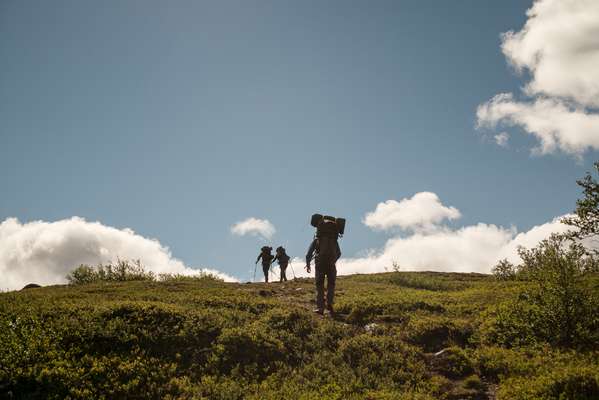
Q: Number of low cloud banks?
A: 2